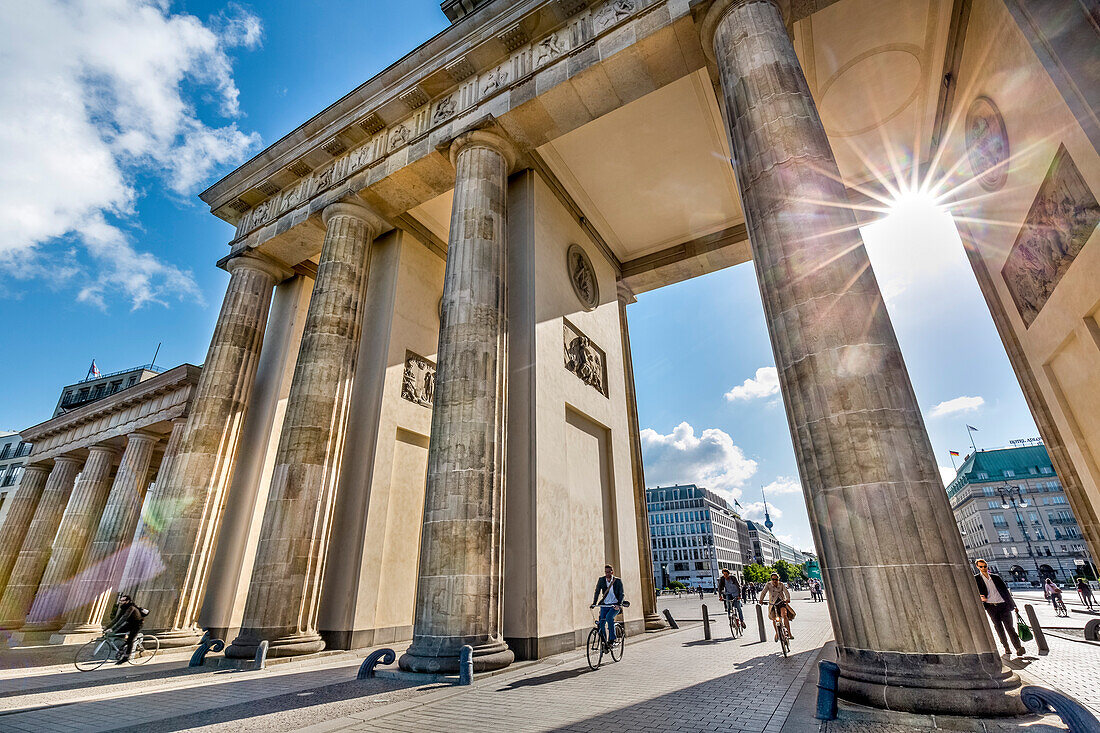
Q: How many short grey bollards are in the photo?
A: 7